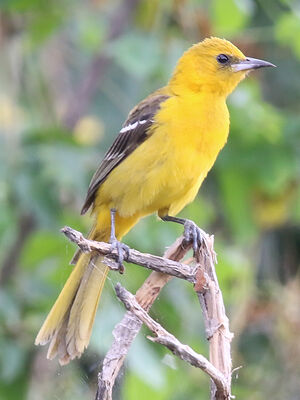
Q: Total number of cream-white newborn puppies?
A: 0